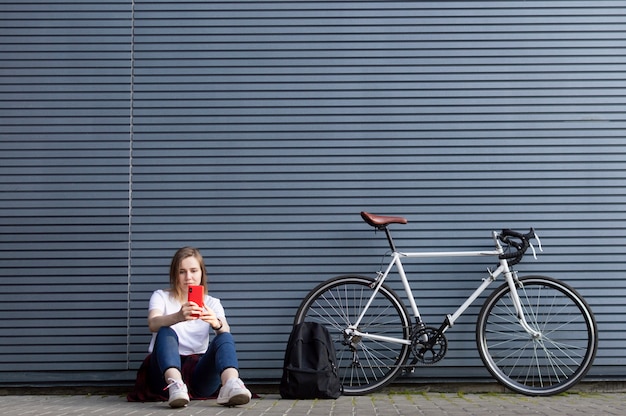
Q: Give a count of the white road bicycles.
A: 1